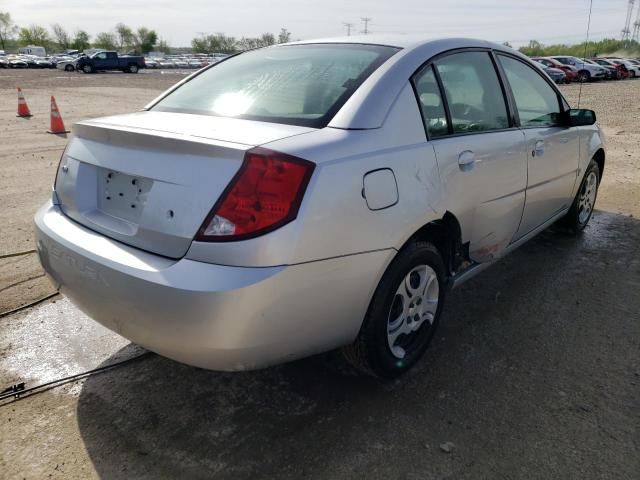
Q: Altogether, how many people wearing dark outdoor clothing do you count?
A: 0